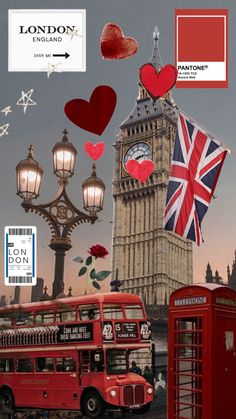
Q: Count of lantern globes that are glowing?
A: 3